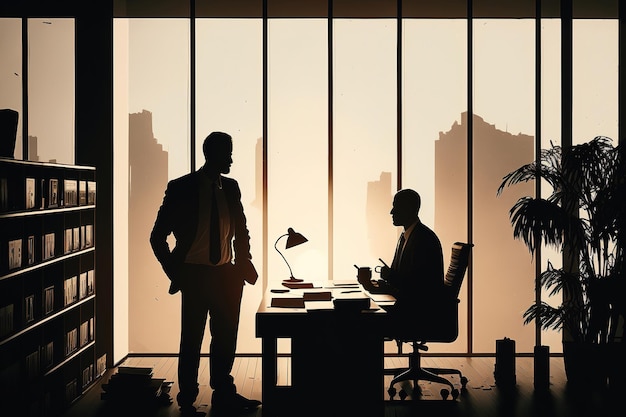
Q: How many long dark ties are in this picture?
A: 2